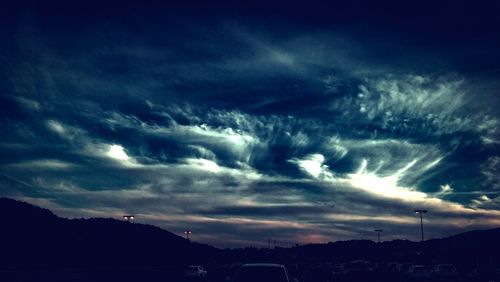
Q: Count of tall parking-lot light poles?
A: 4